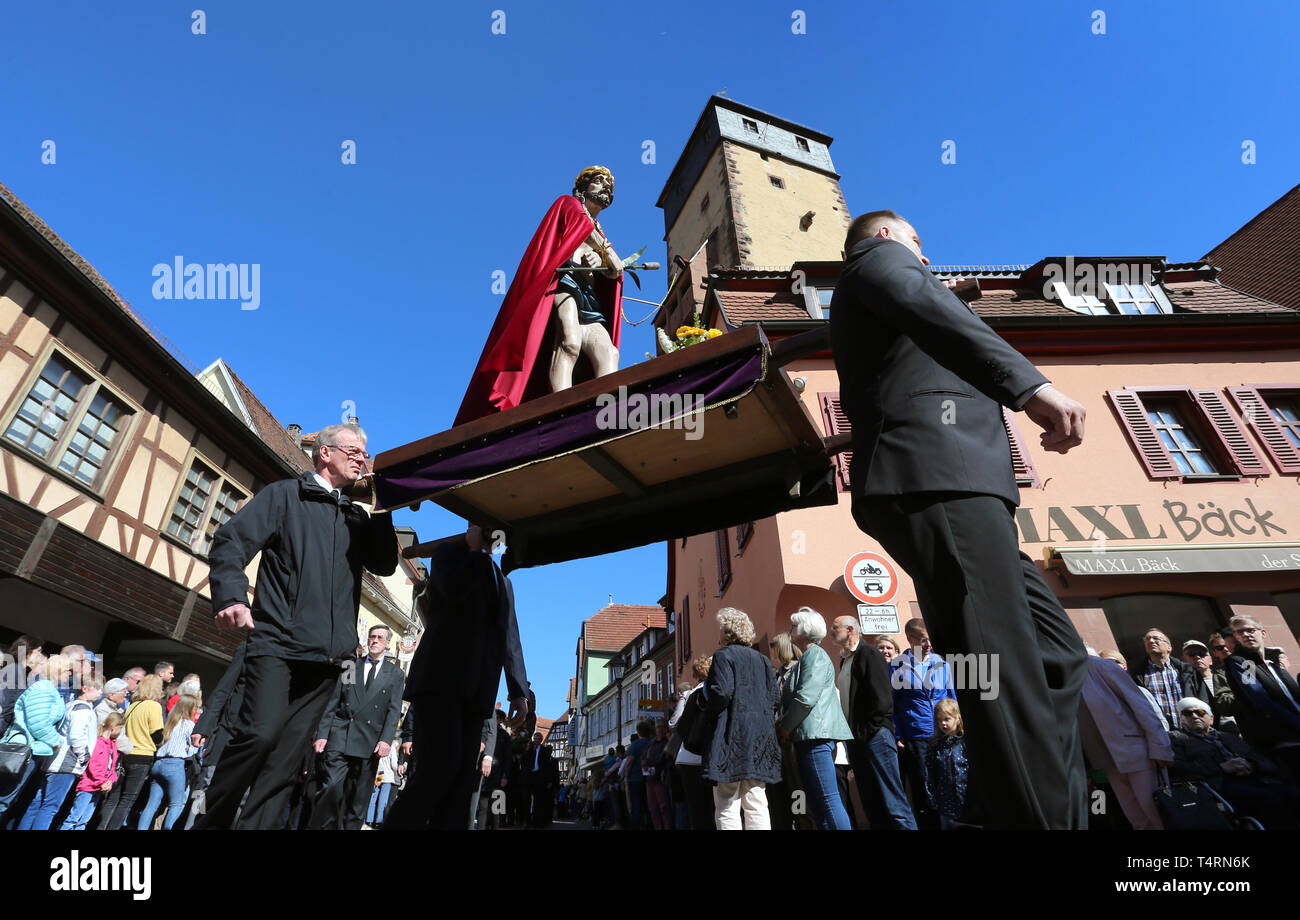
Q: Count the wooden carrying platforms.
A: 1